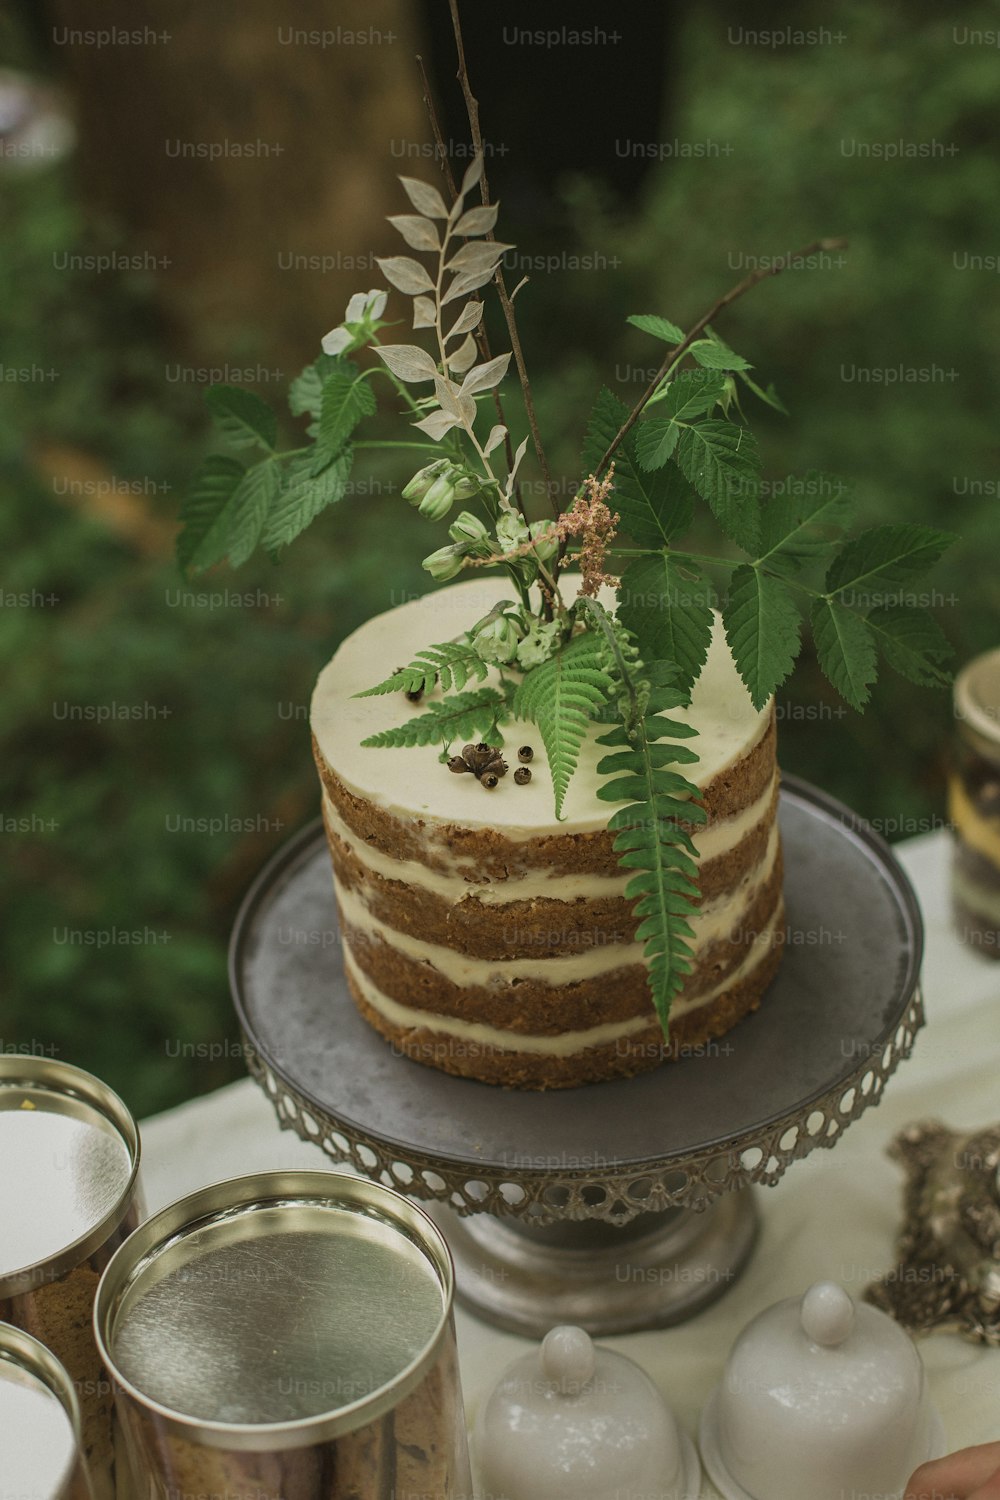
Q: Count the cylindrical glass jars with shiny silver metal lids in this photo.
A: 3